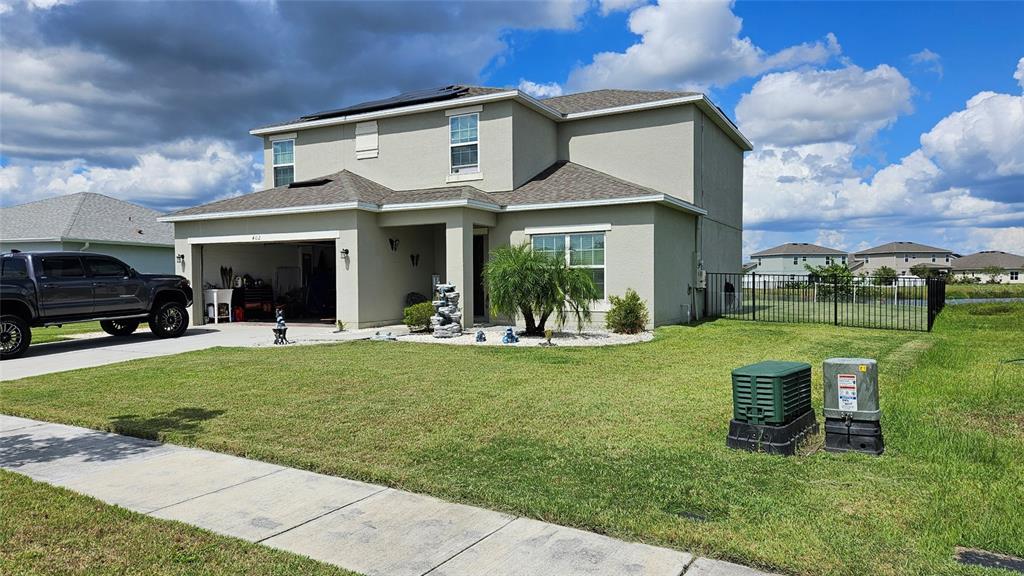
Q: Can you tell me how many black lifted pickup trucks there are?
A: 1